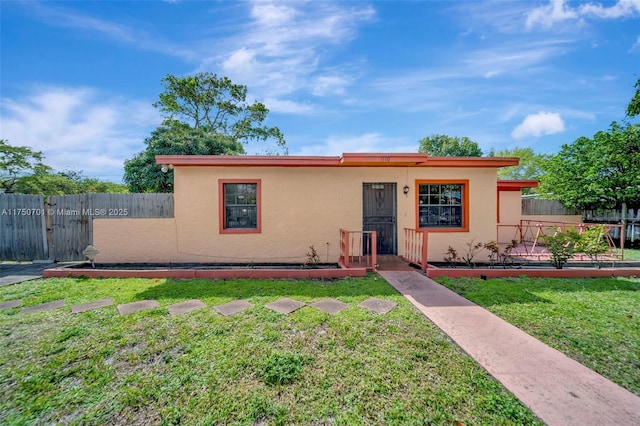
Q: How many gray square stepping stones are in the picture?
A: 9